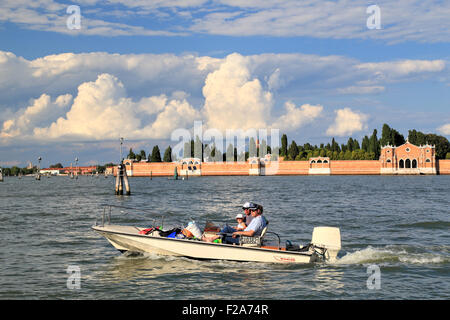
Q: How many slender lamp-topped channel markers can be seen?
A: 3